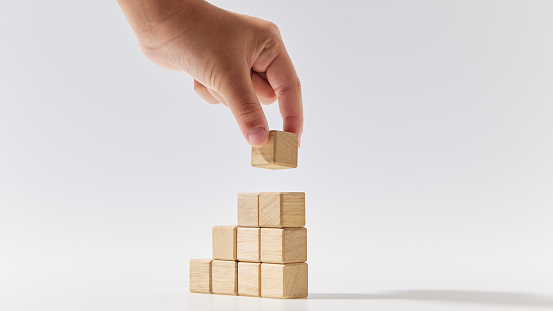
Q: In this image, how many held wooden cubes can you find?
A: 1